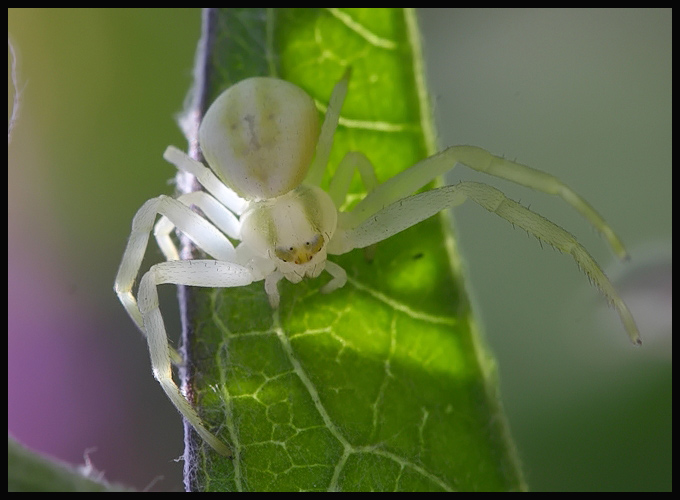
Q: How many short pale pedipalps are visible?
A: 2